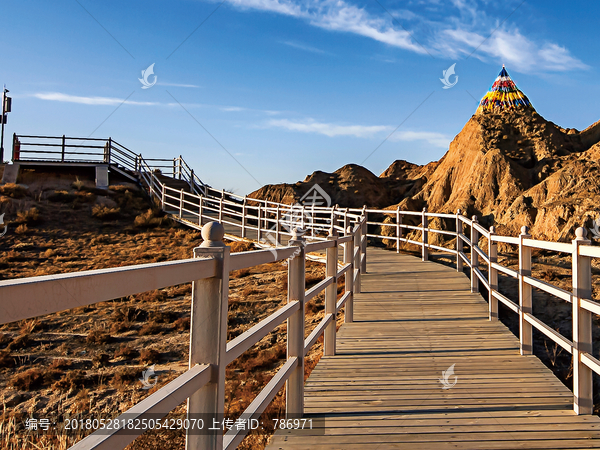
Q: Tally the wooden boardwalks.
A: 1